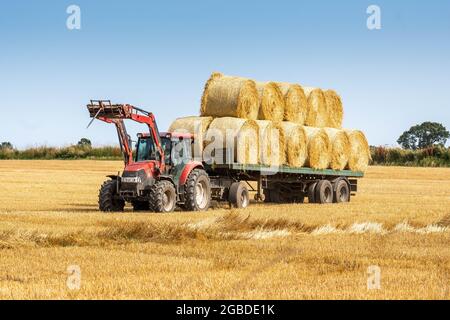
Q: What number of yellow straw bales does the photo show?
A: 12